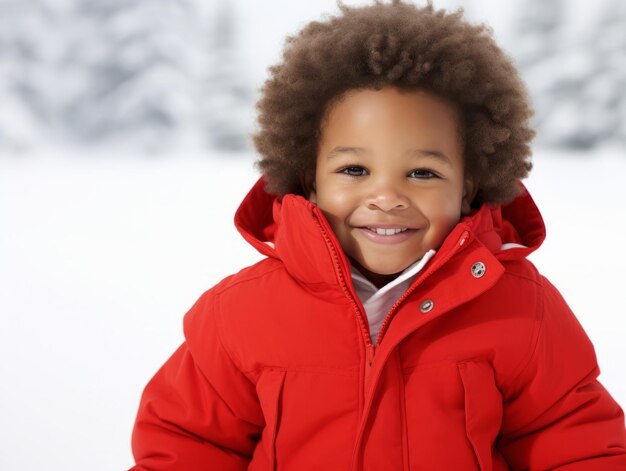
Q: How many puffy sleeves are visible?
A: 2